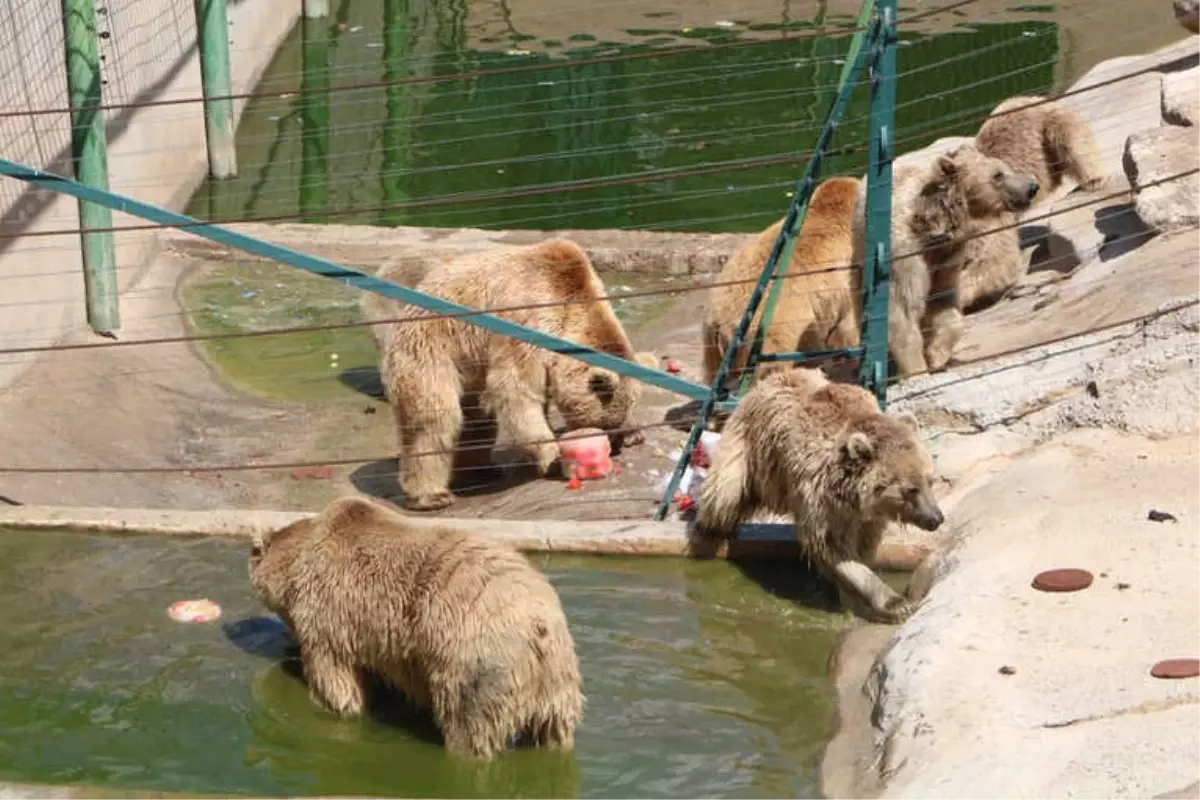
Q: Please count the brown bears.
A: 6